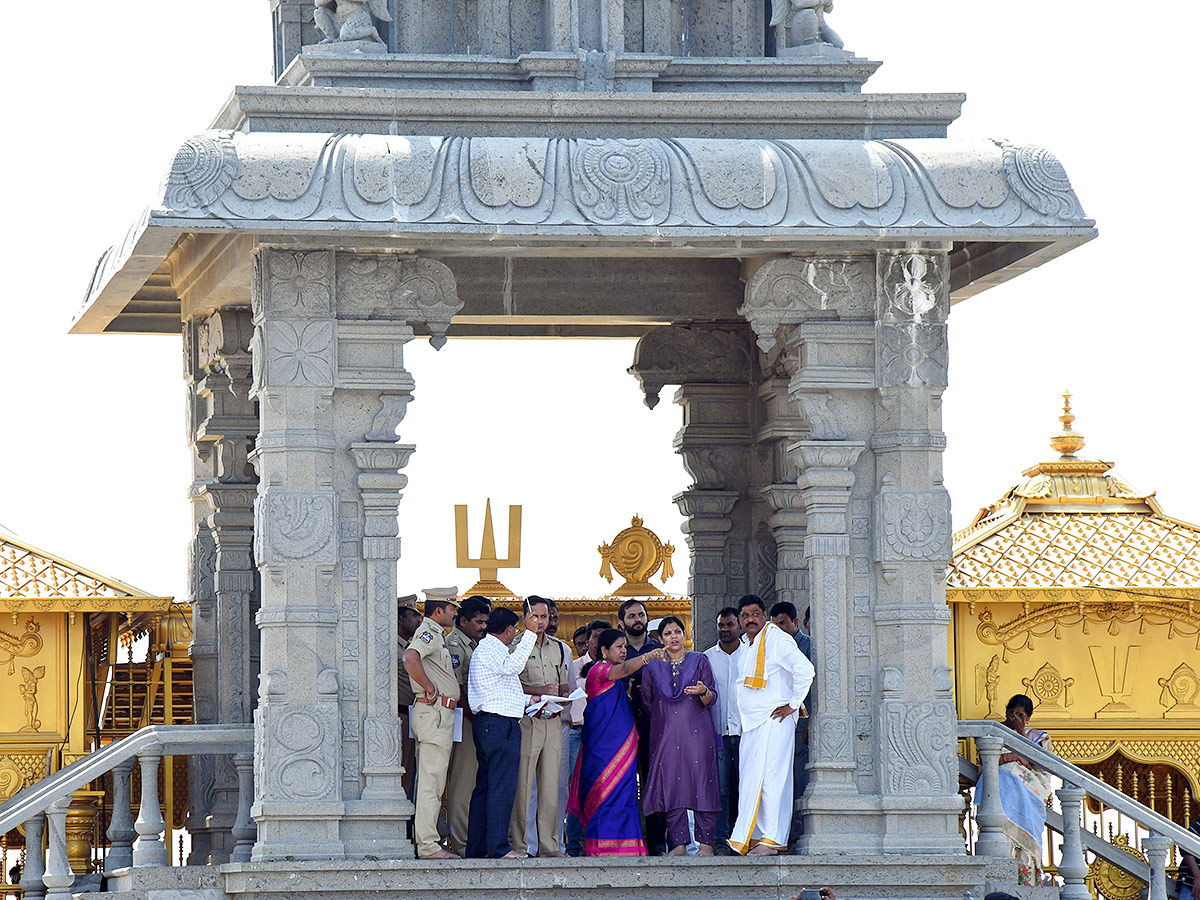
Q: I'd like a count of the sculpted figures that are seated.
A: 2